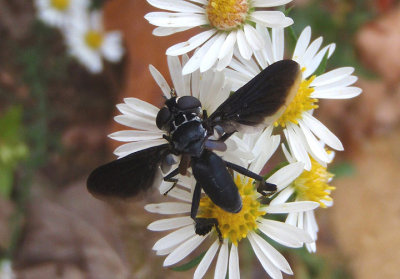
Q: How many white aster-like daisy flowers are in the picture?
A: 7